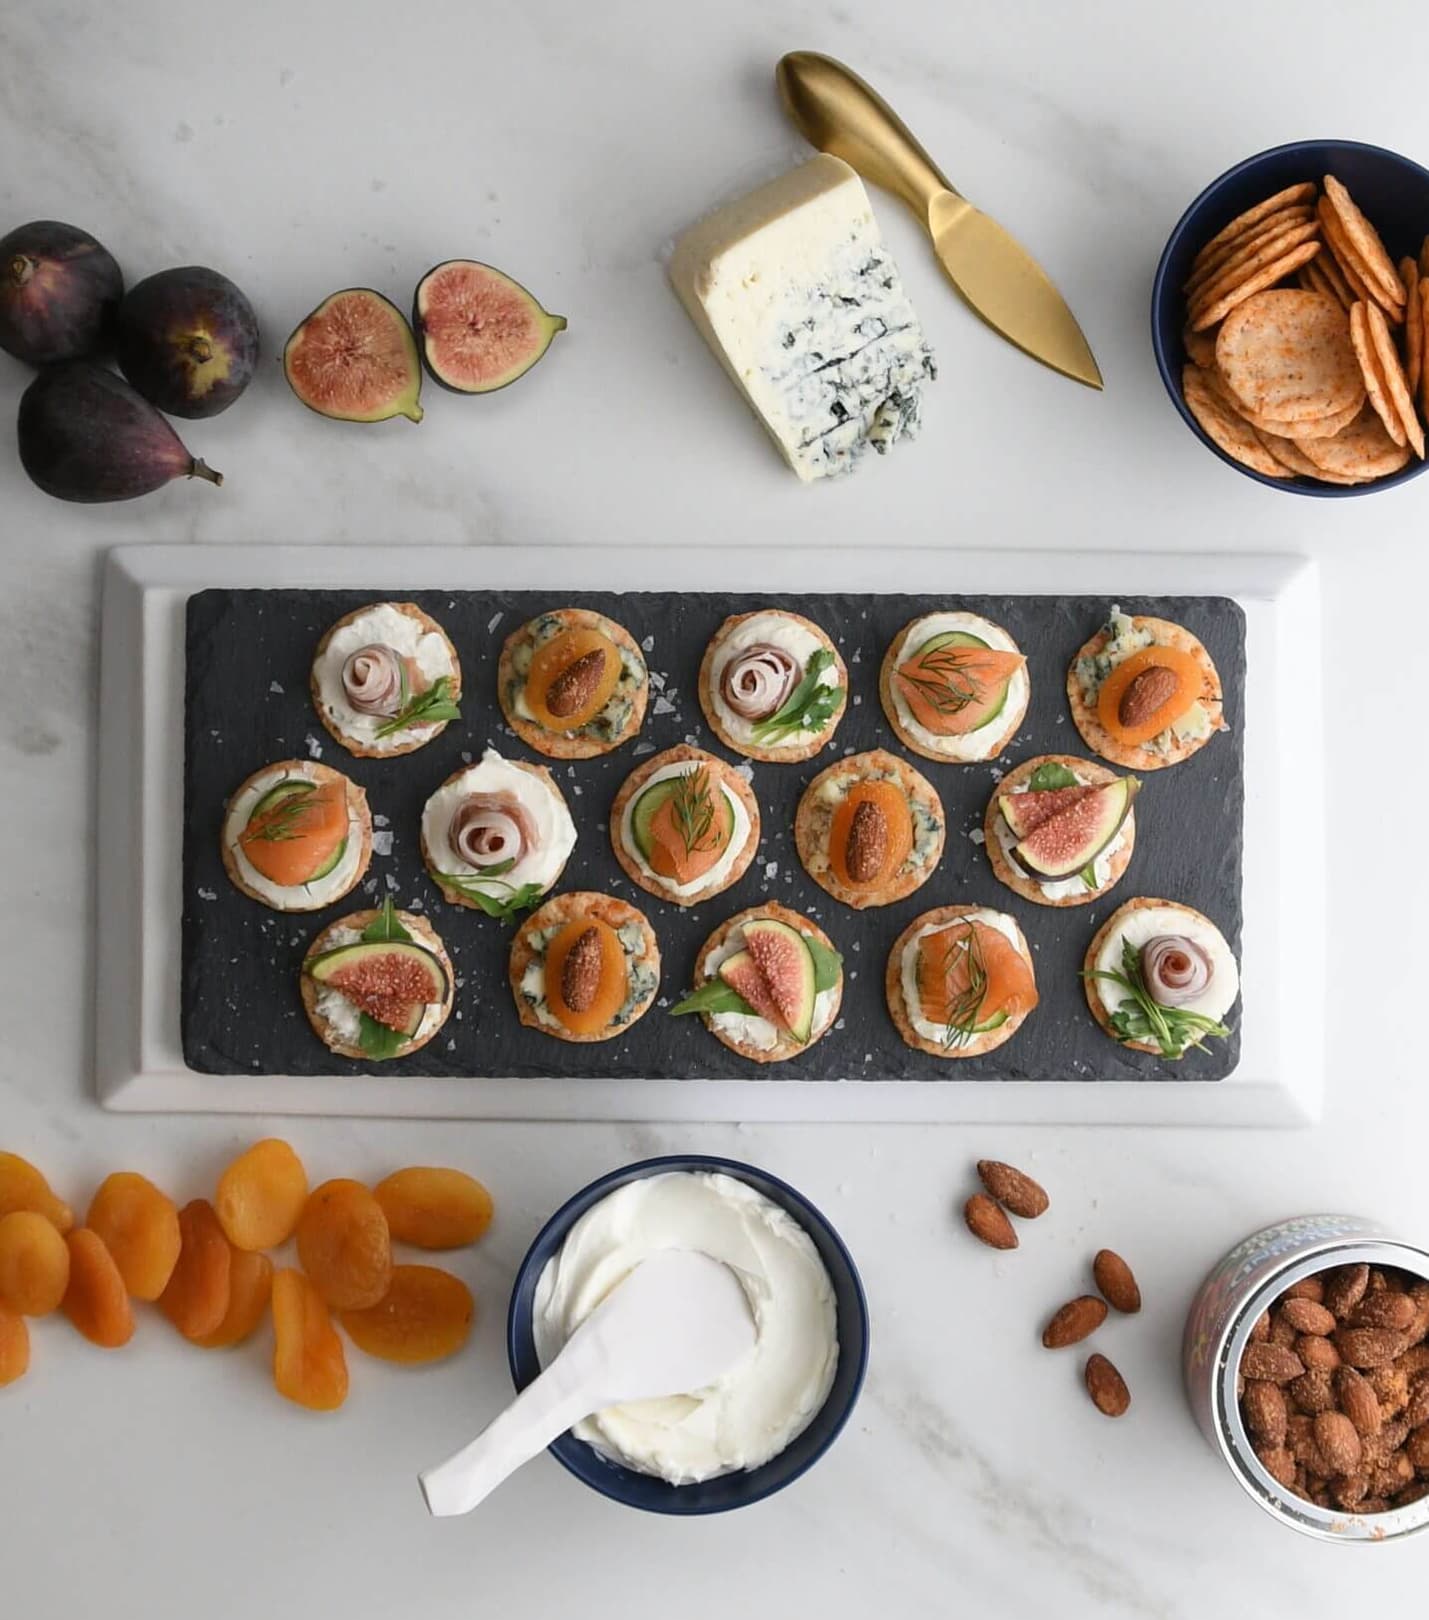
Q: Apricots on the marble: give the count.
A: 12